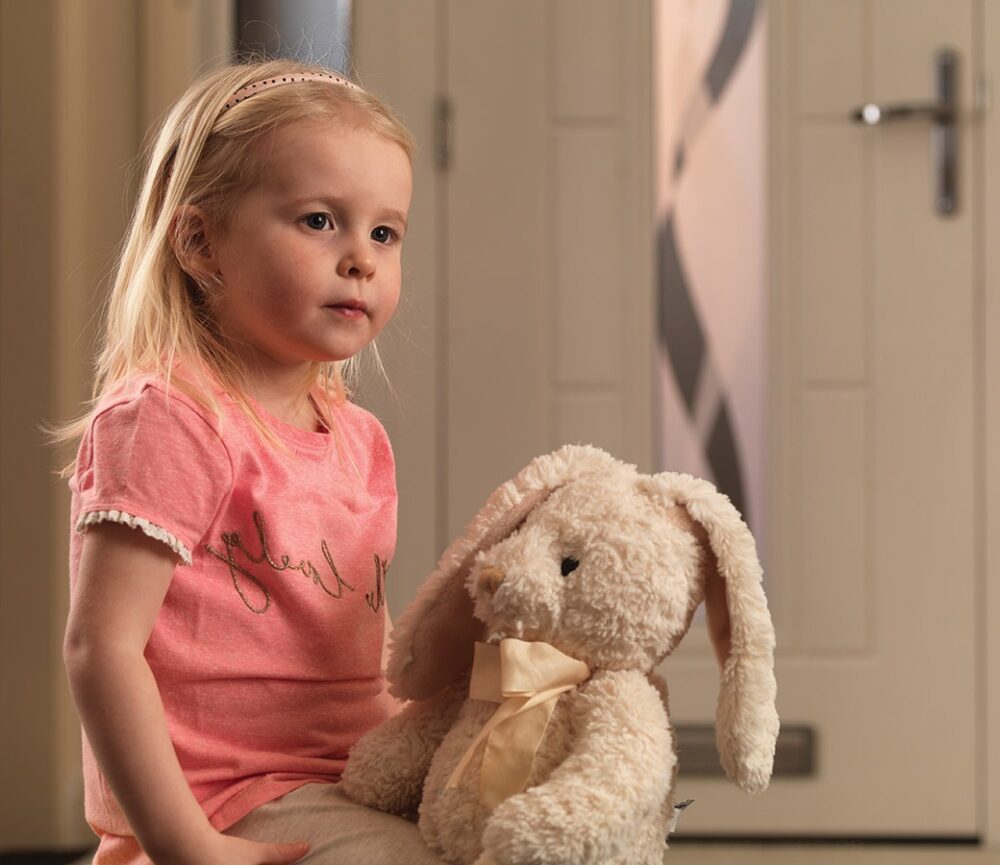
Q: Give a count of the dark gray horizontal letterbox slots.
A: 1